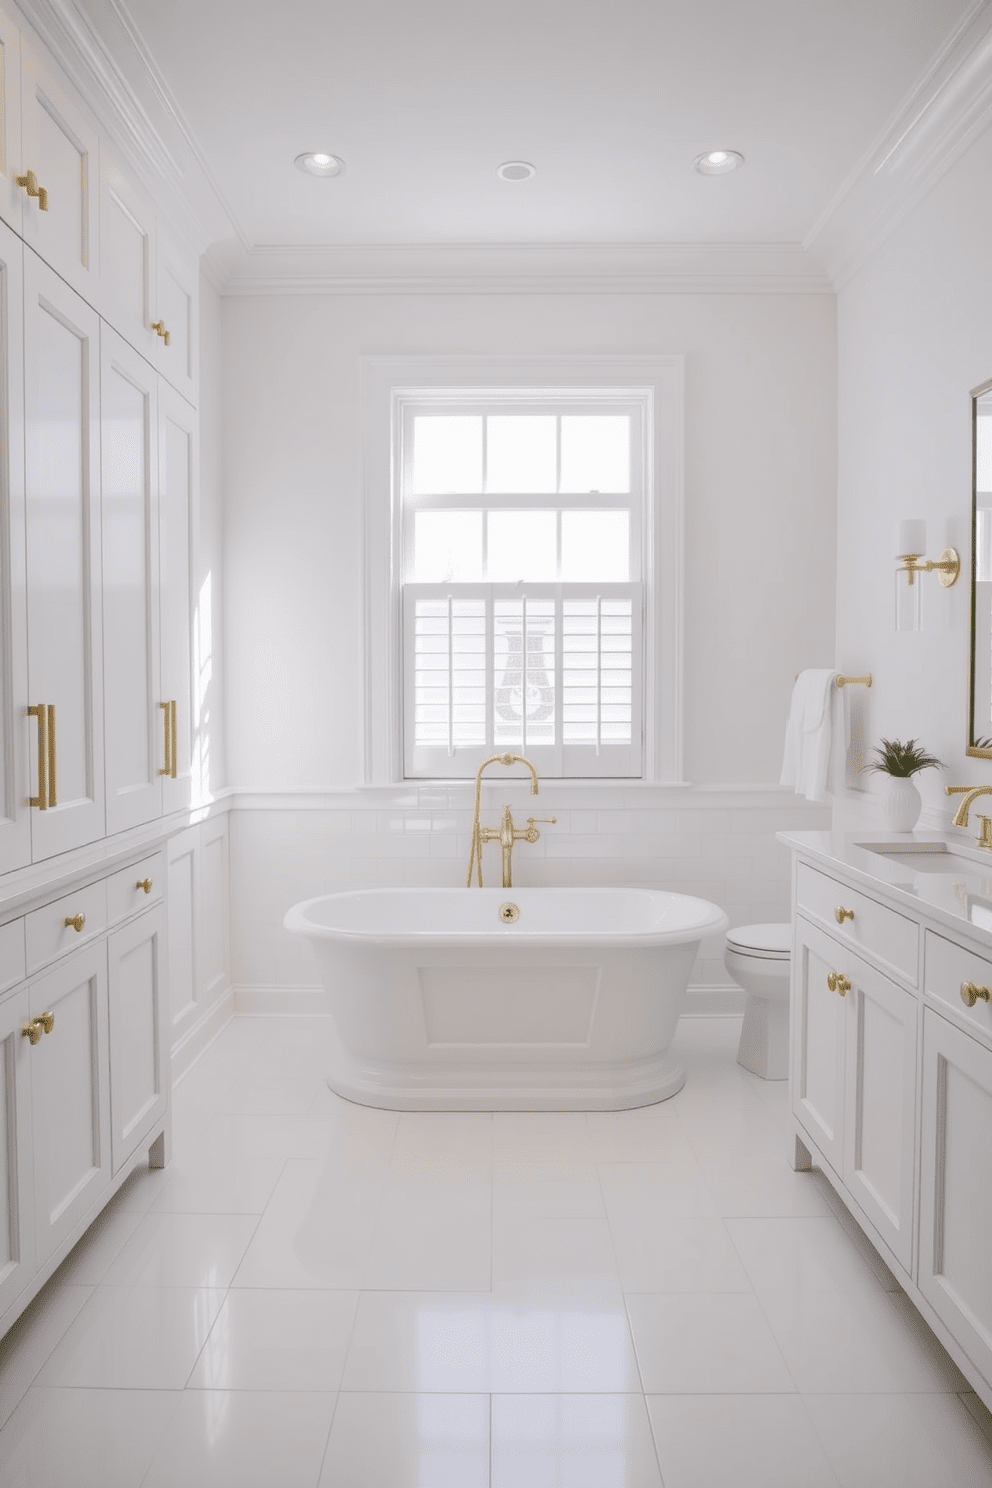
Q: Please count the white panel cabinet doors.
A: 14